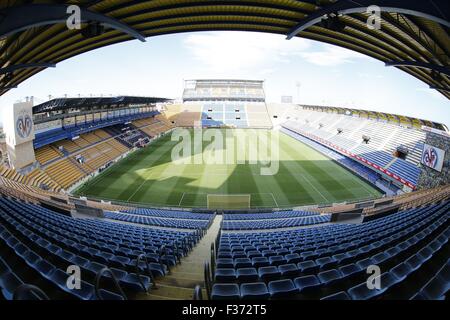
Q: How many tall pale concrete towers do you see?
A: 1